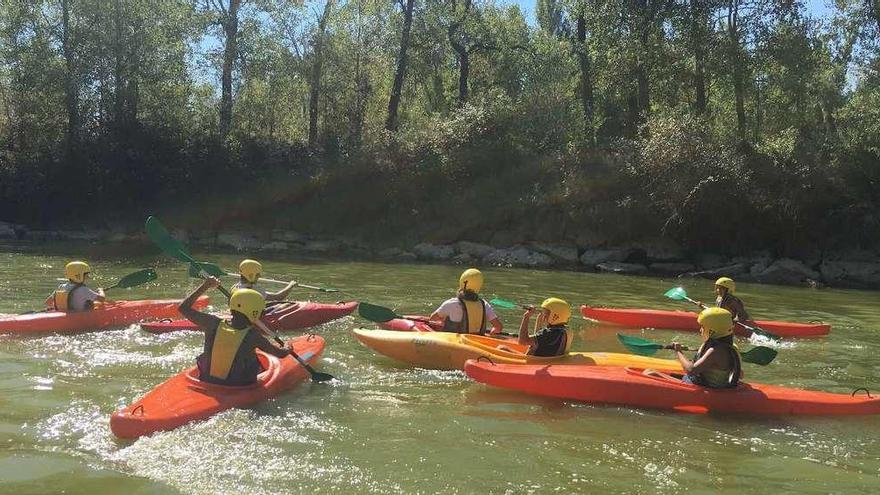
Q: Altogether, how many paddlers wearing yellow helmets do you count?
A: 7